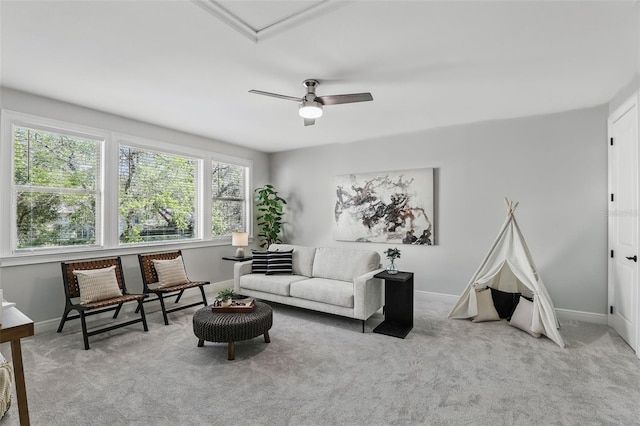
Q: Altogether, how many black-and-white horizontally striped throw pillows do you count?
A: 2